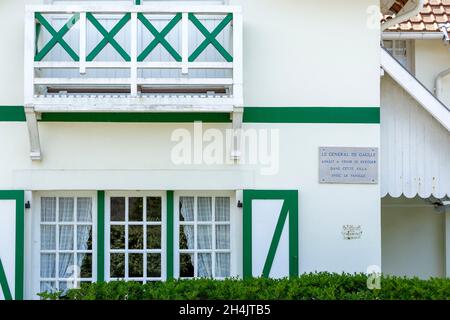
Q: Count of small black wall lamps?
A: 2